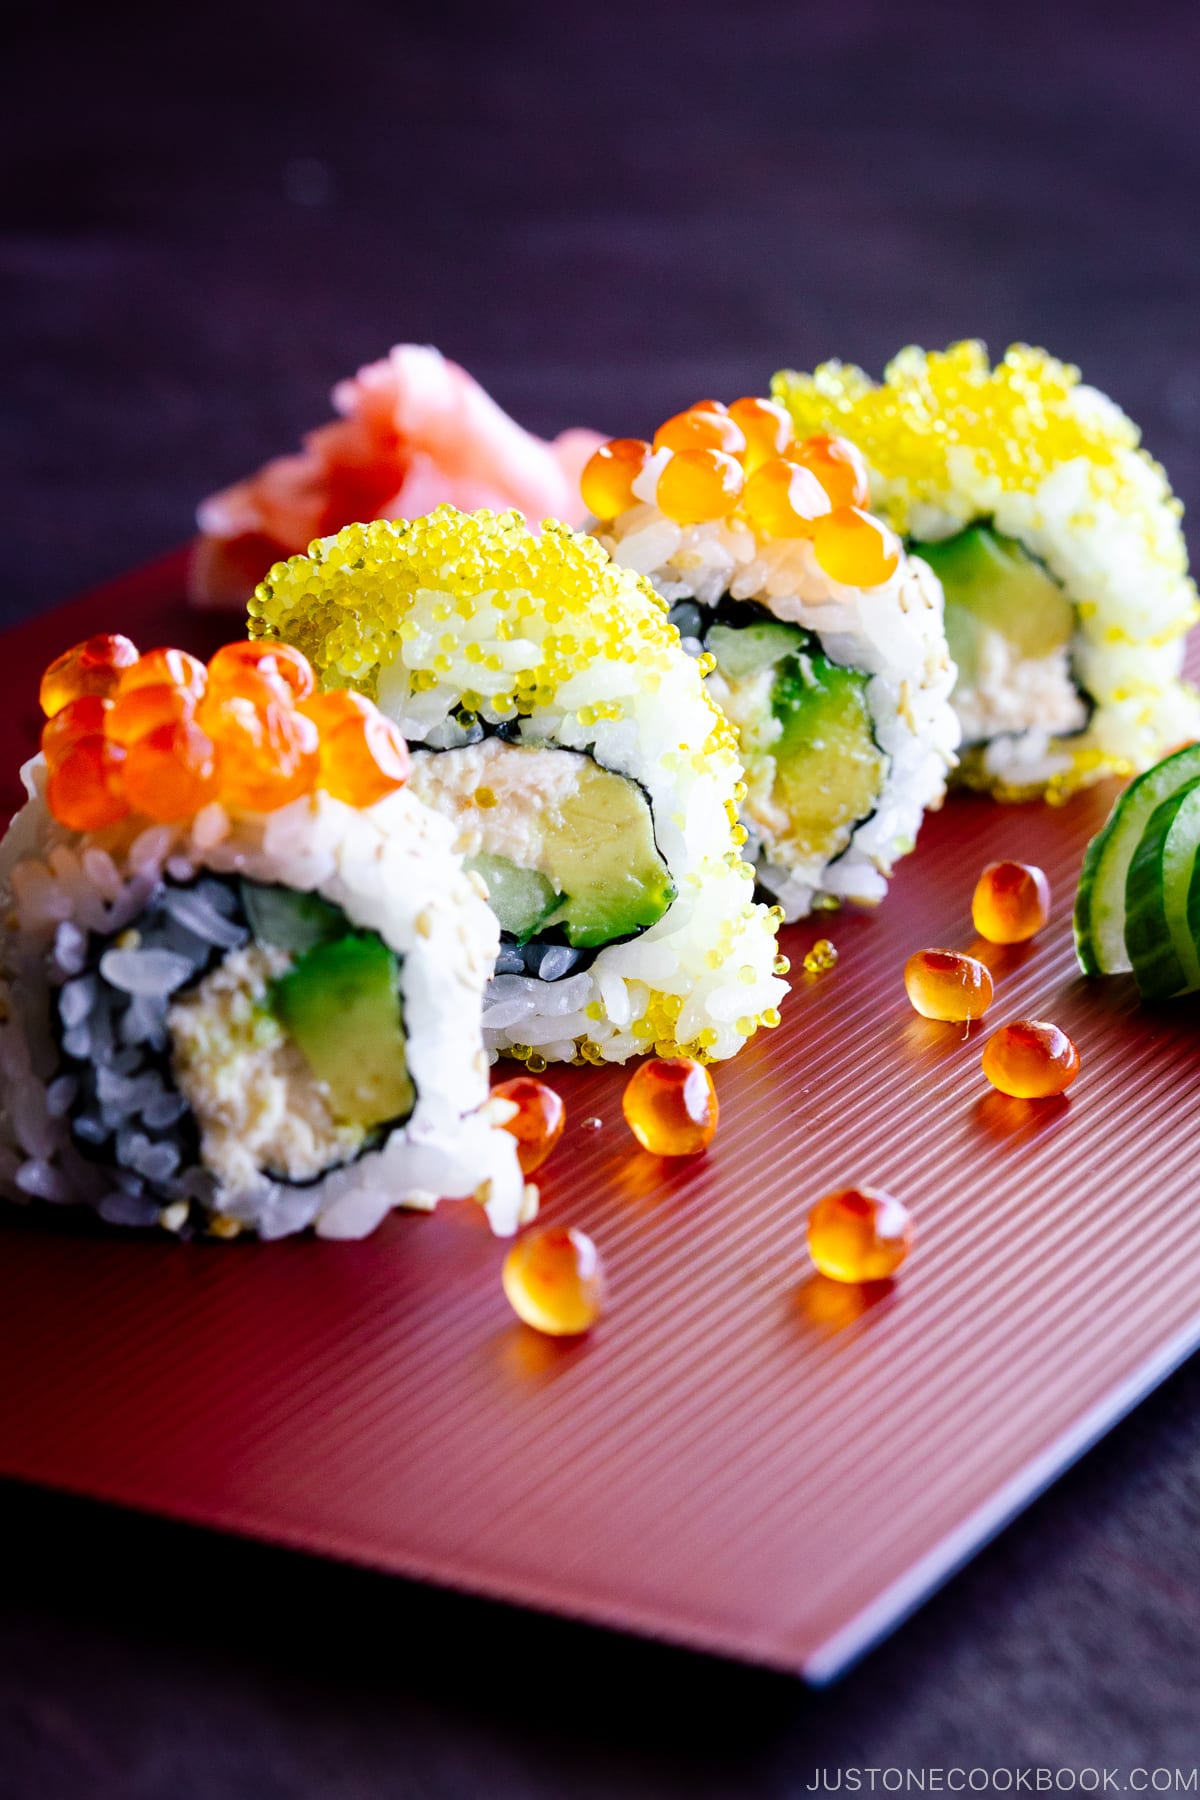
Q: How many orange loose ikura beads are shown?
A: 7